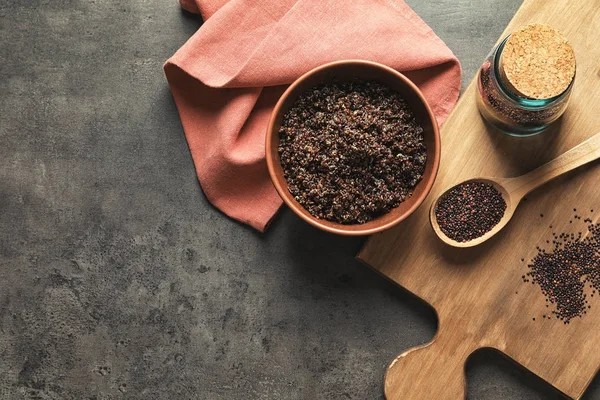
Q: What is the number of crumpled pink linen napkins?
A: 1